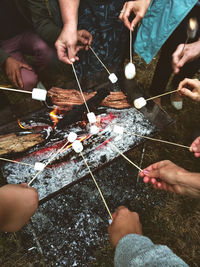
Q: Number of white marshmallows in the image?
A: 10